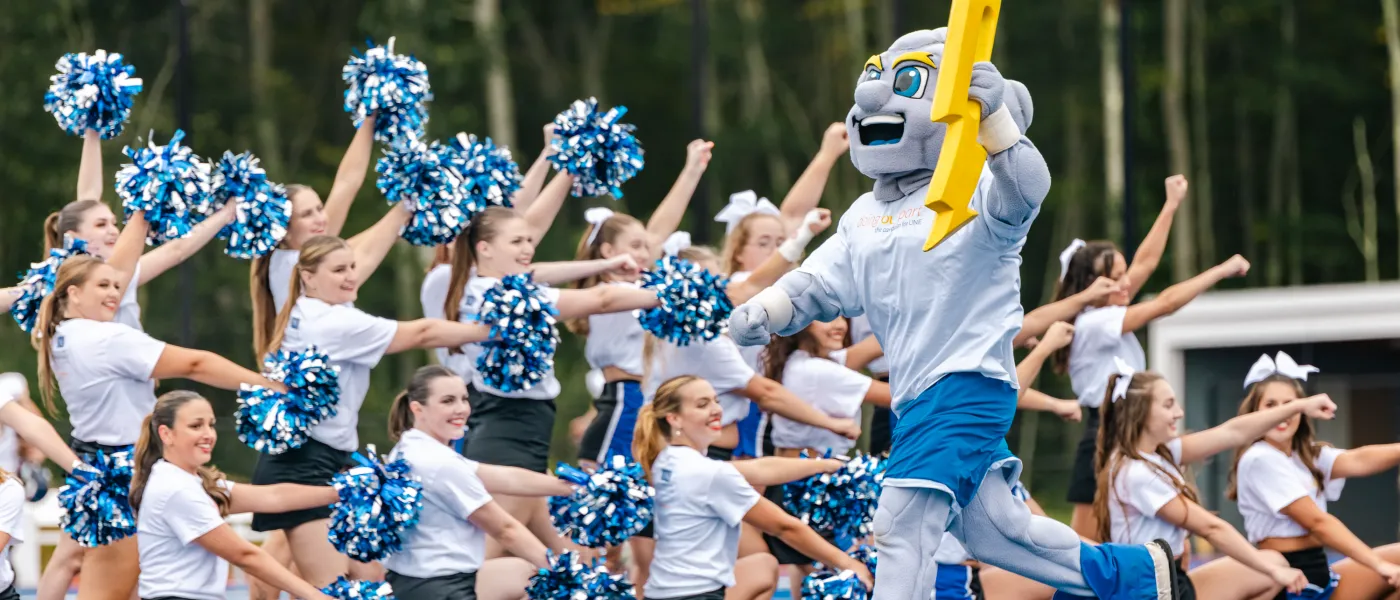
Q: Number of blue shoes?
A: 1